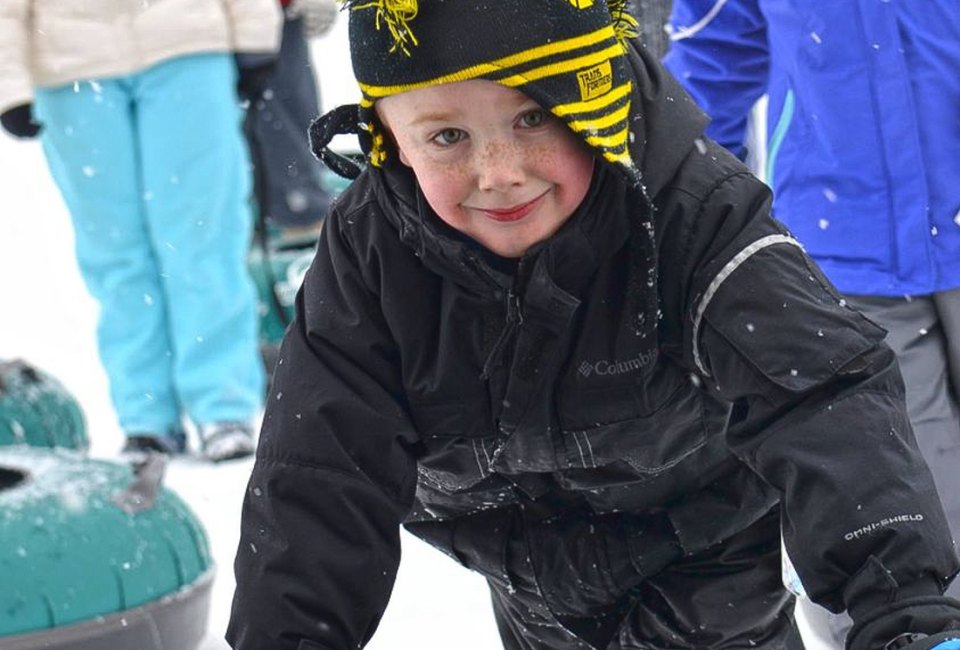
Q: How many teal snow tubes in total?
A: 3